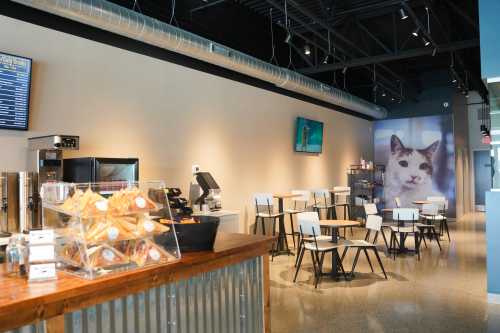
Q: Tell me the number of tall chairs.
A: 4